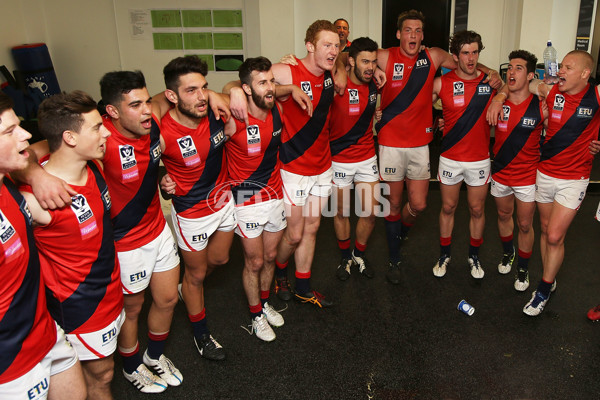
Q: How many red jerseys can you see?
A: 11